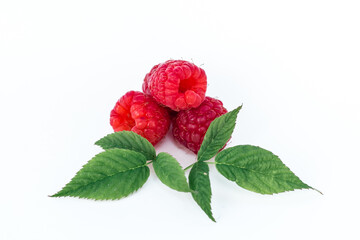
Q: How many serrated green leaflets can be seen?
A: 6